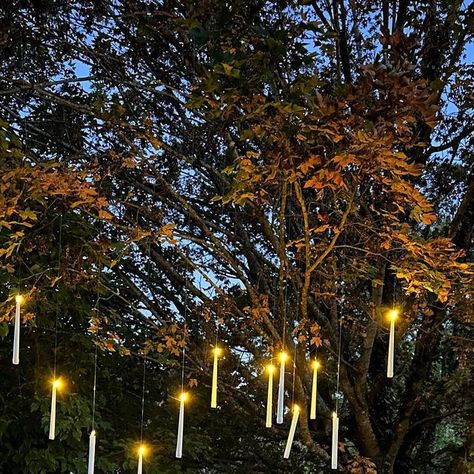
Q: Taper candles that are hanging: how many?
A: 12